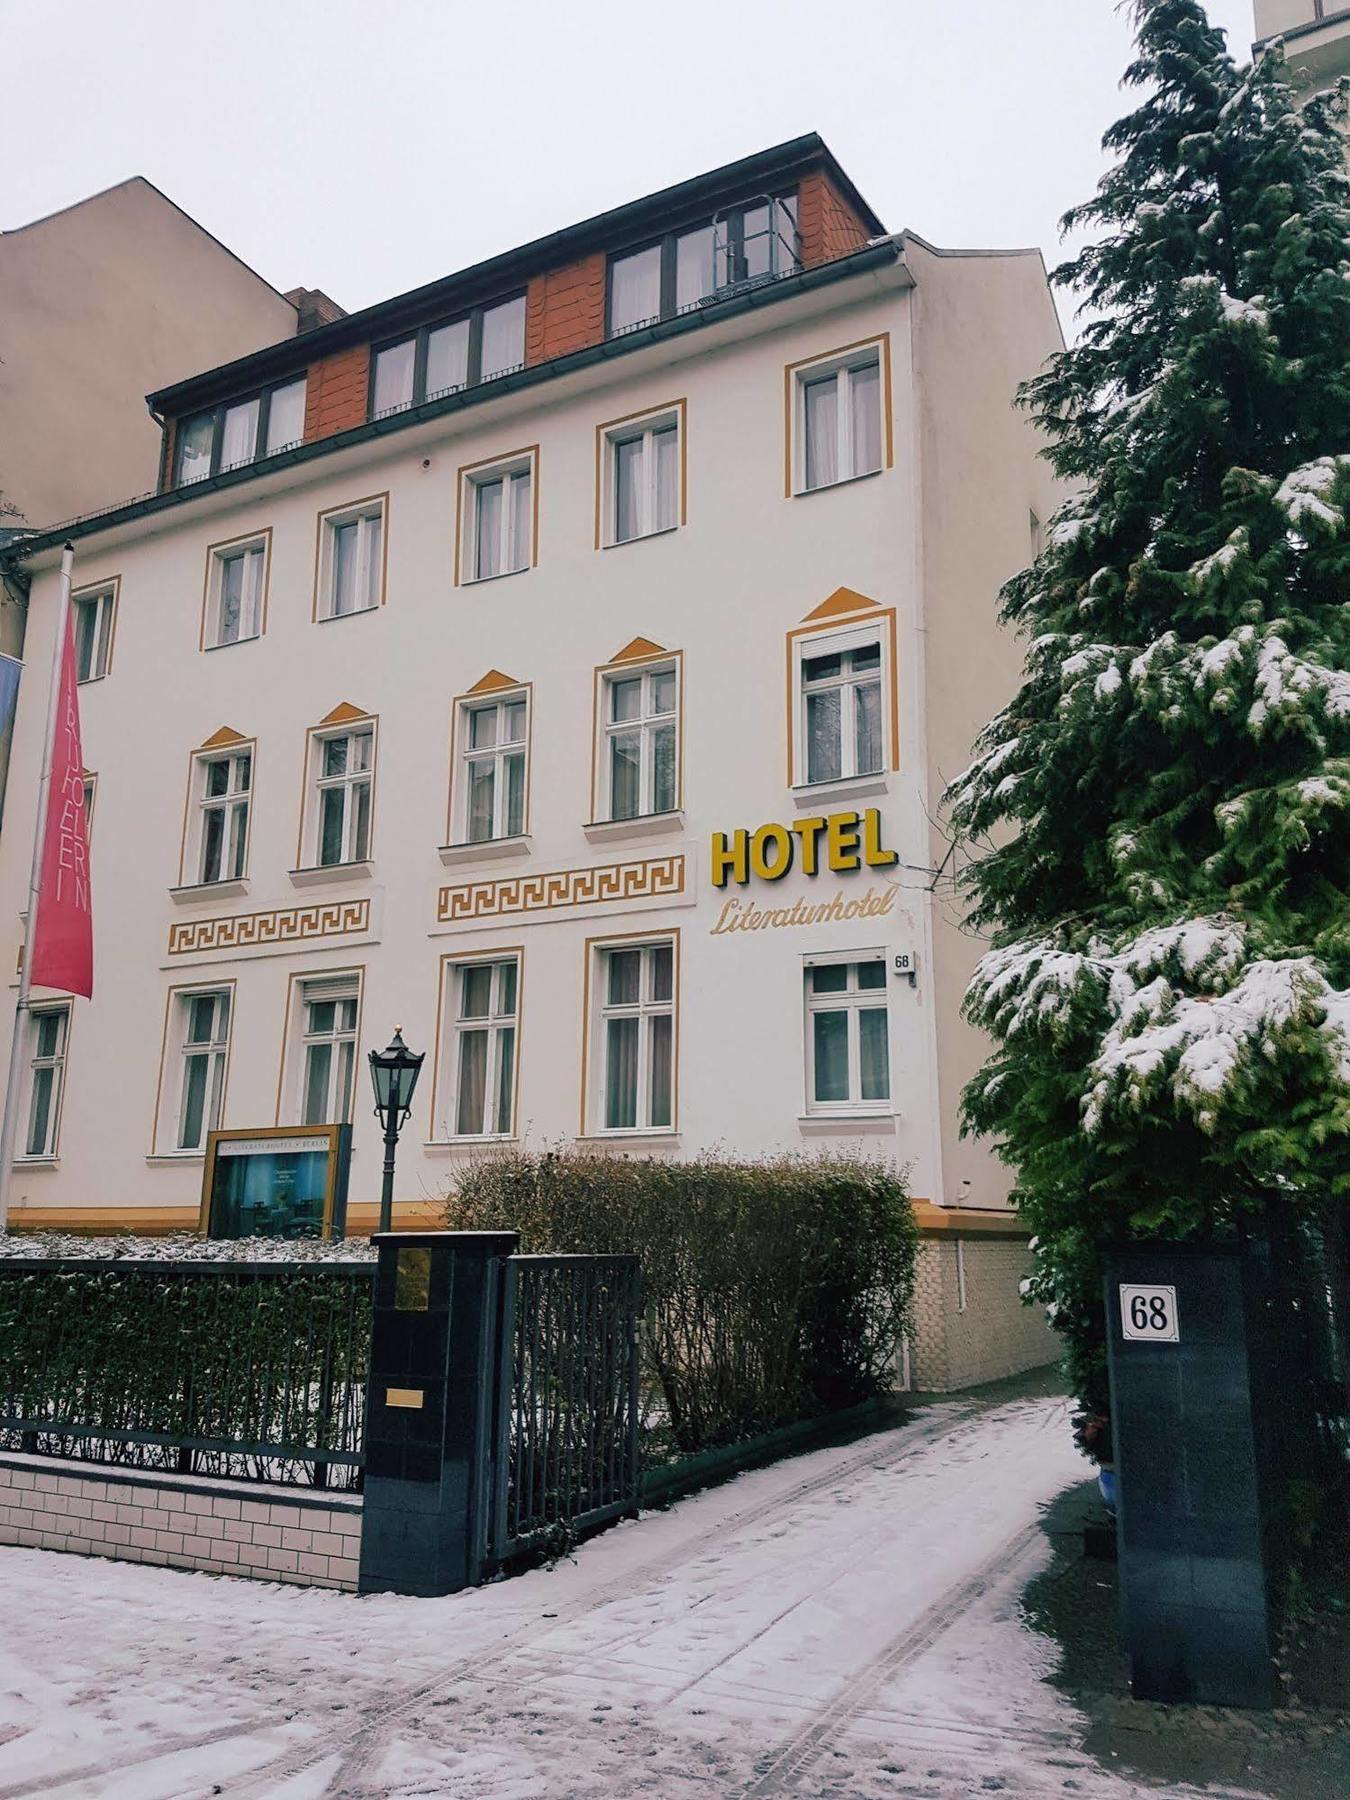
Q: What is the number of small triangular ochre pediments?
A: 5